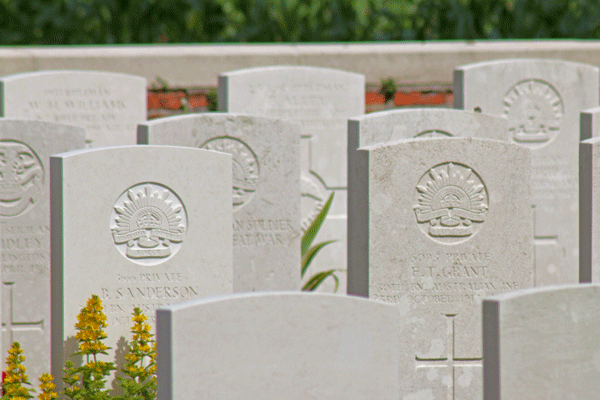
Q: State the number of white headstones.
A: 12